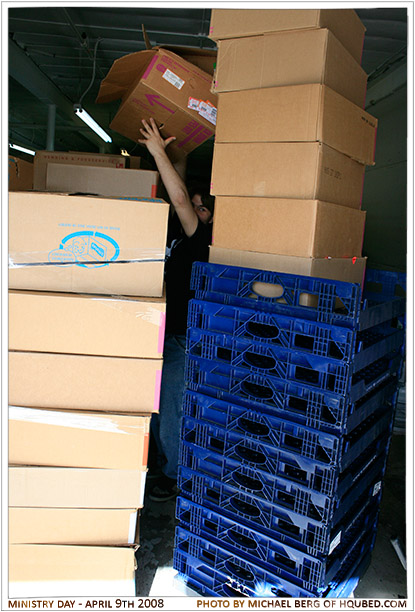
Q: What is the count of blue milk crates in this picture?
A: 11